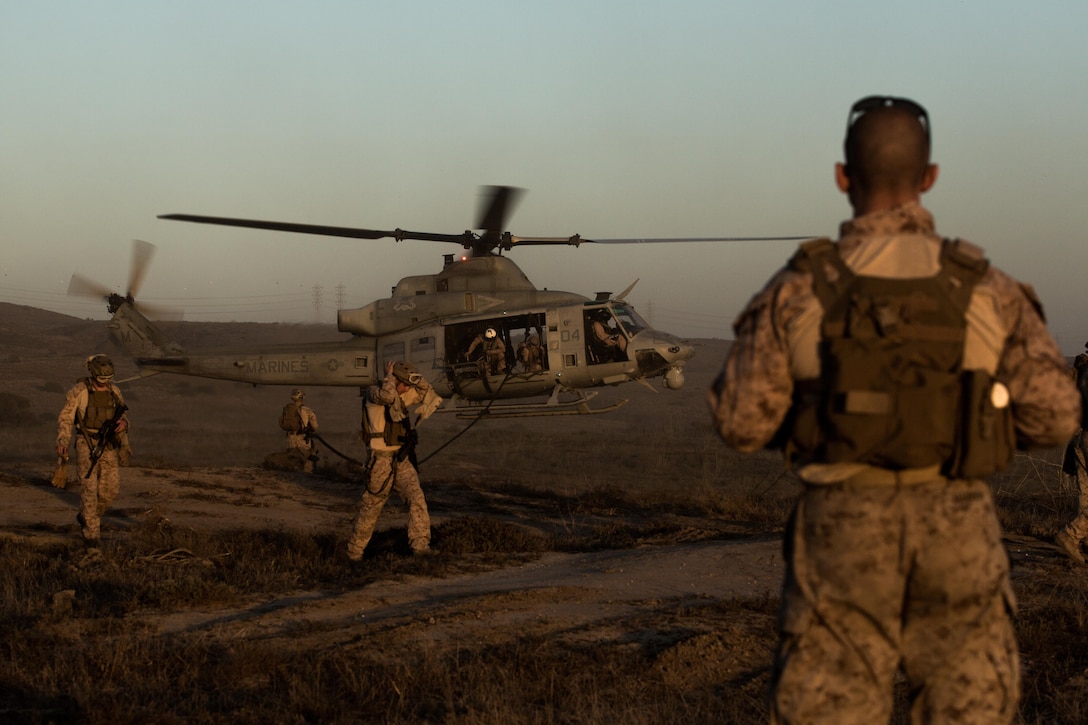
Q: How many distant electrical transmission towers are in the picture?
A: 3